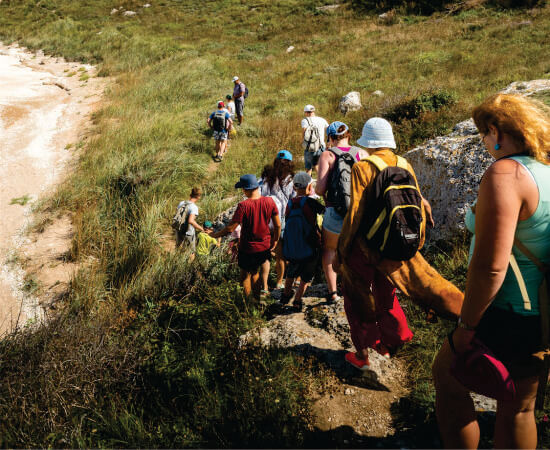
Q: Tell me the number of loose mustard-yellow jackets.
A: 1